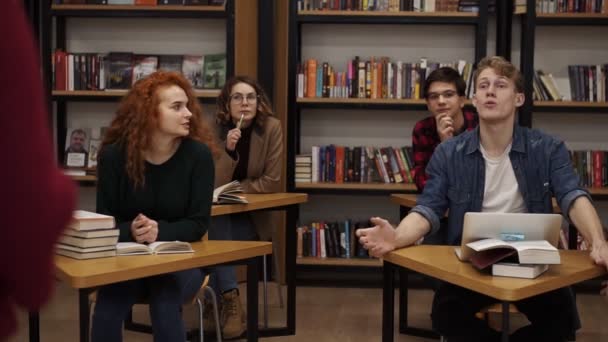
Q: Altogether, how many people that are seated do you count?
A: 4